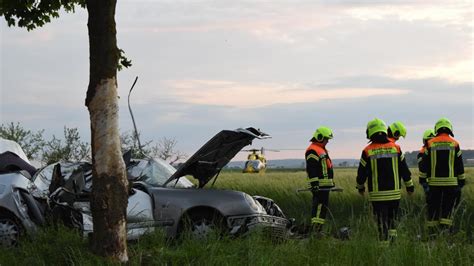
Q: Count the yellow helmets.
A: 5